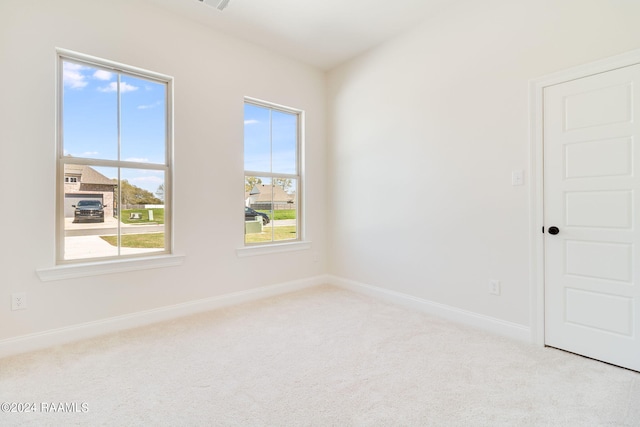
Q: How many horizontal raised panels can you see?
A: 5